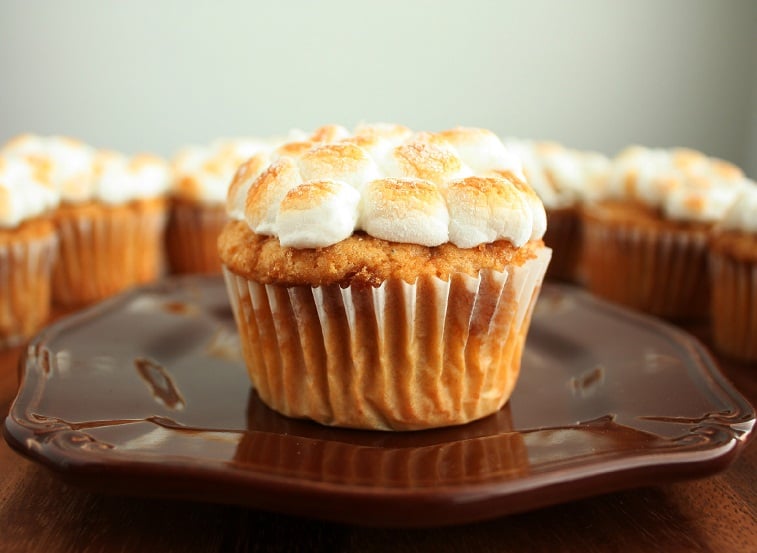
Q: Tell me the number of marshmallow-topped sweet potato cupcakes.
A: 7